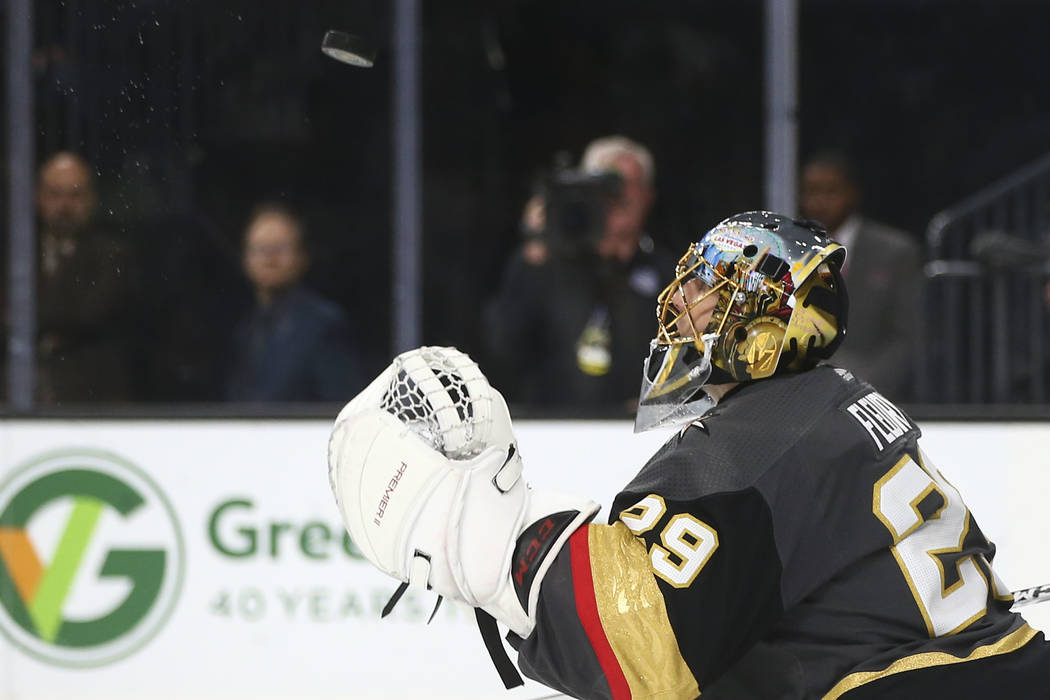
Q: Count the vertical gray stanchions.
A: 3